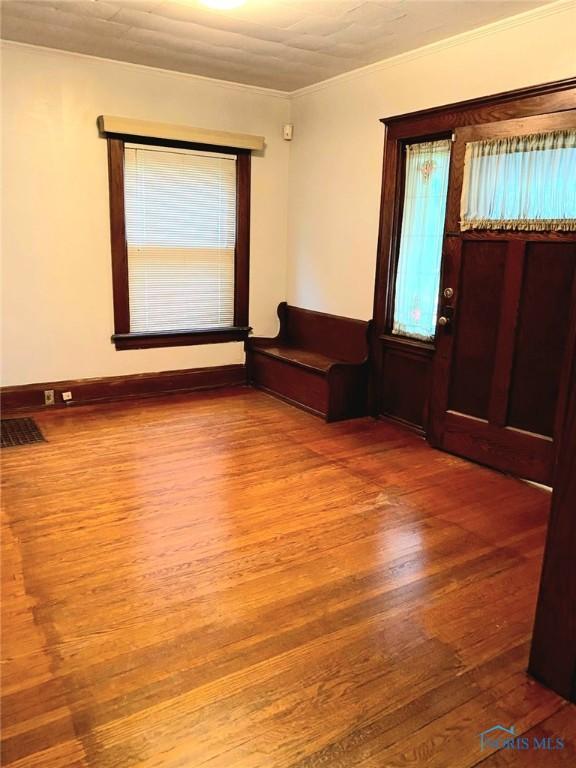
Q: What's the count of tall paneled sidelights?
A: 1